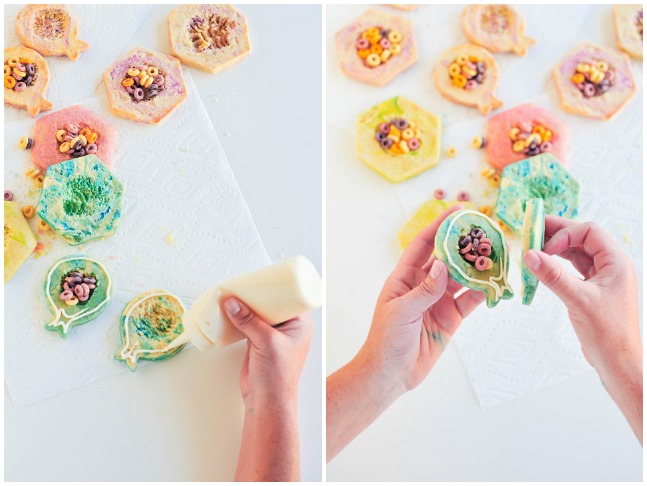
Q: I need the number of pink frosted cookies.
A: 2